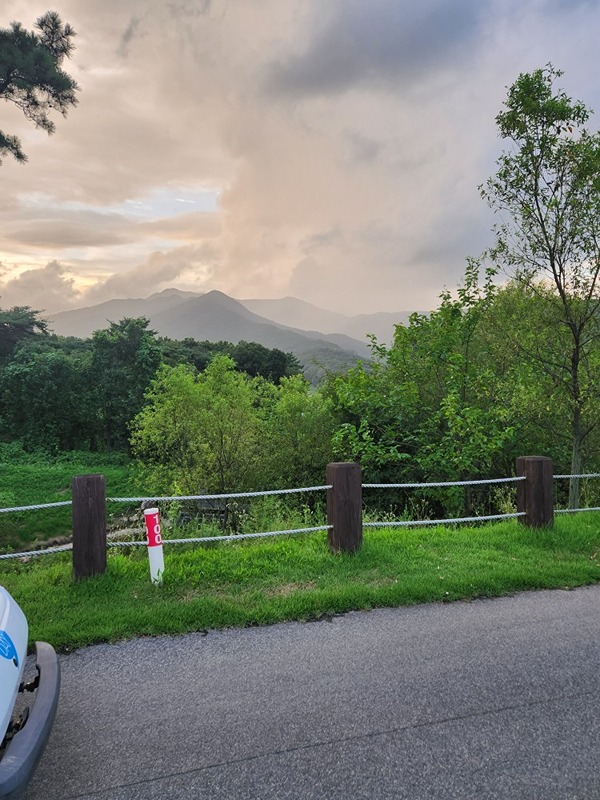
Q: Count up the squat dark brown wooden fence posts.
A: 3